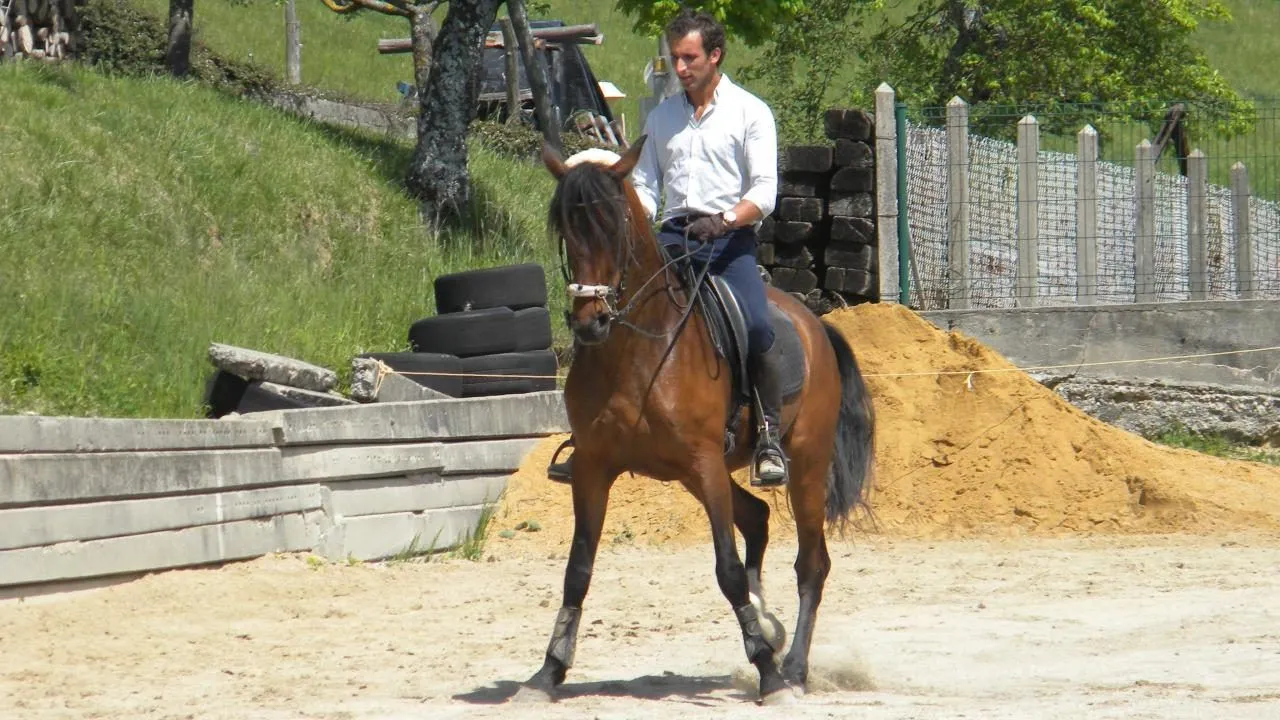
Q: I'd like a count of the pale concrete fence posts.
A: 7